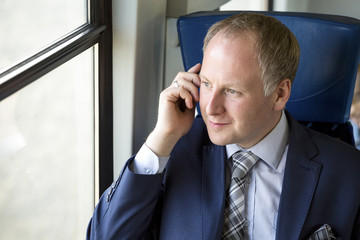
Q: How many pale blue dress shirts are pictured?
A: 1